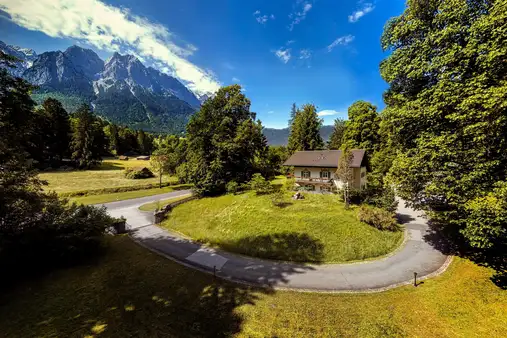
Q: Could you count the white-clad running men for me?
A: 0